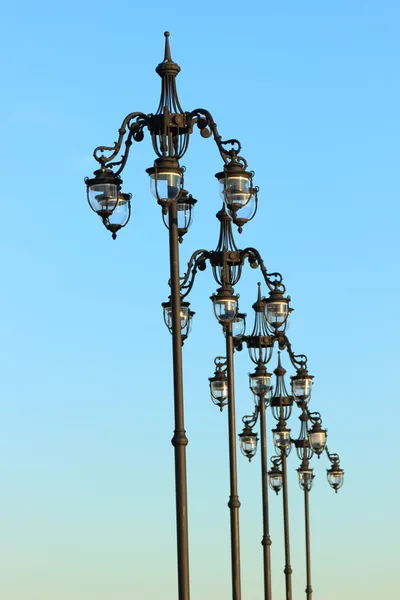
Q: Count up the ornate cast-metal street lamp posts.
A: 5